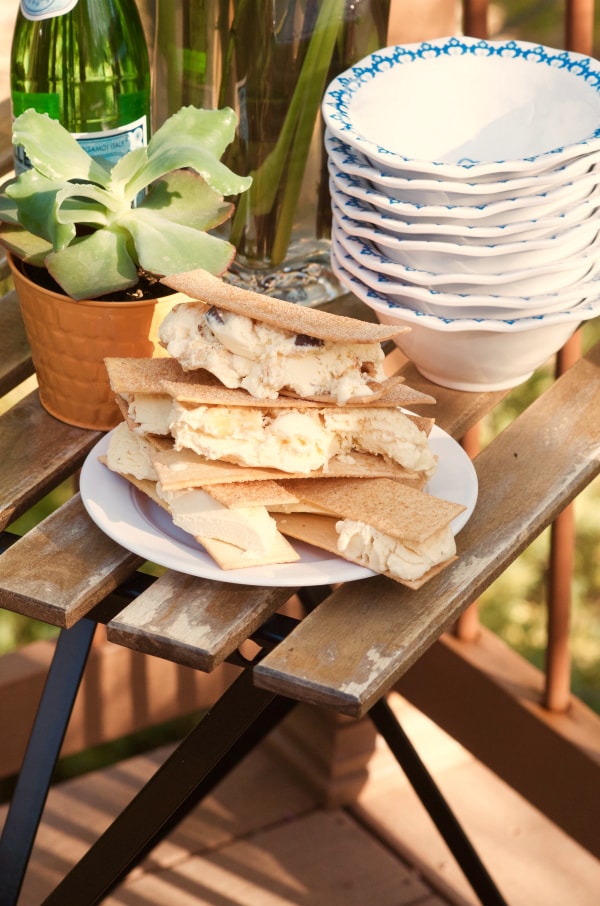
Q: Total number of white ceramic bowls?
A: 8